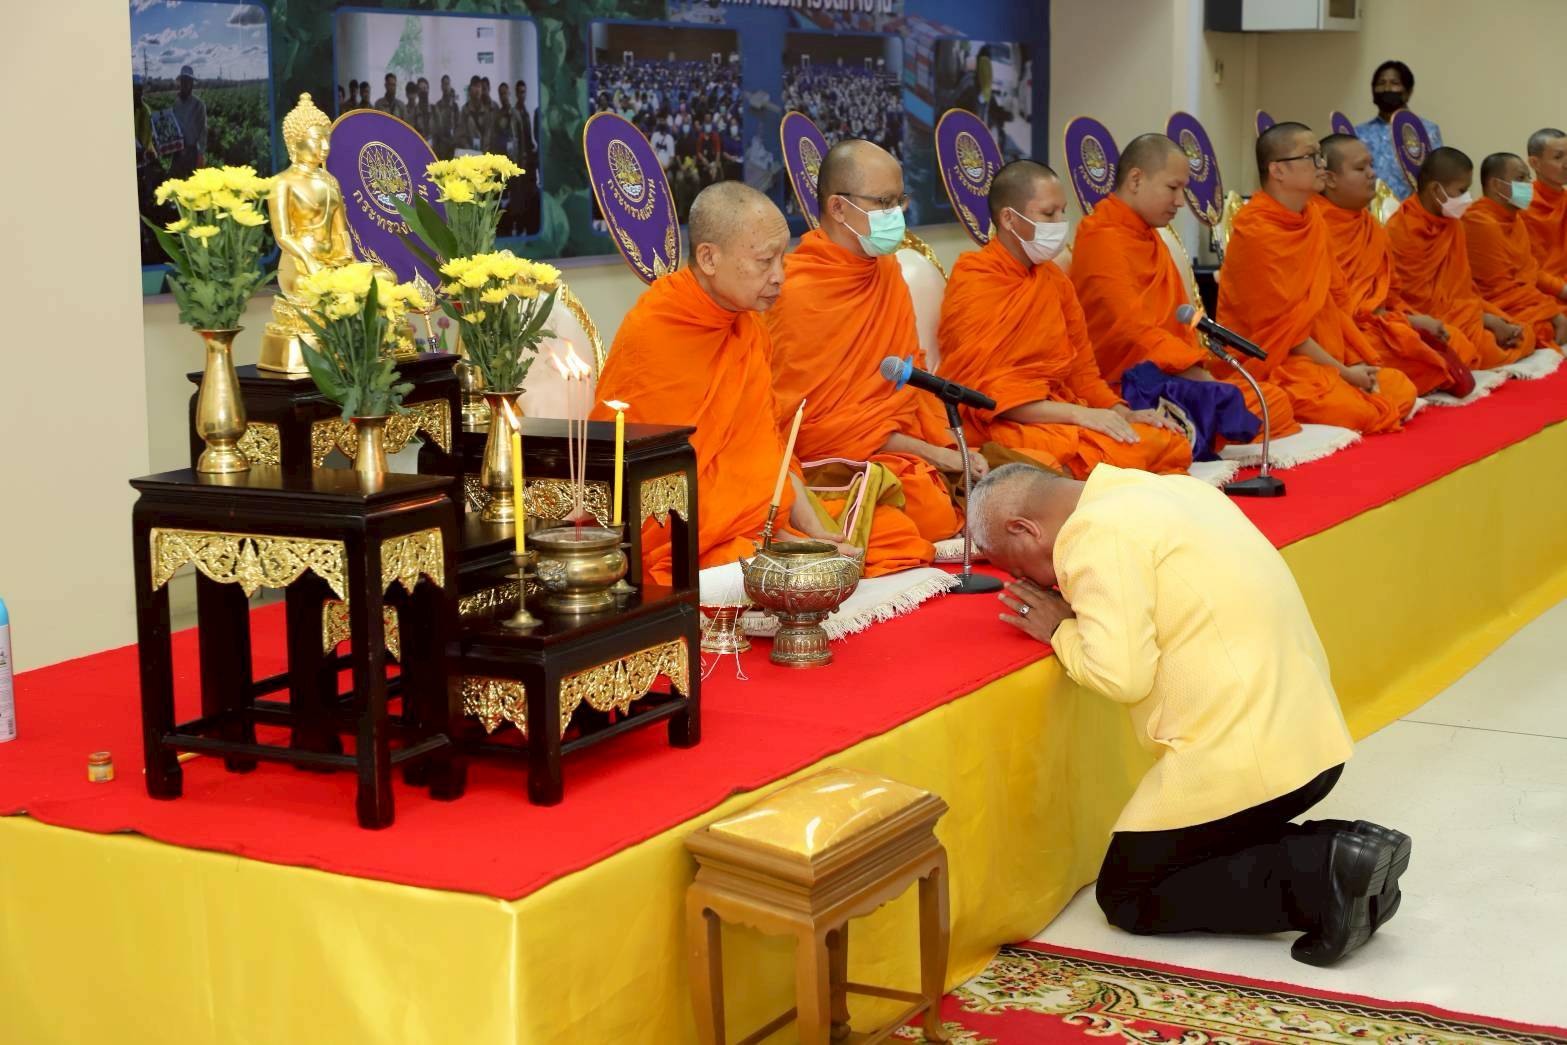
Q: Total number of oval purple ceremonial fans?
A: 9